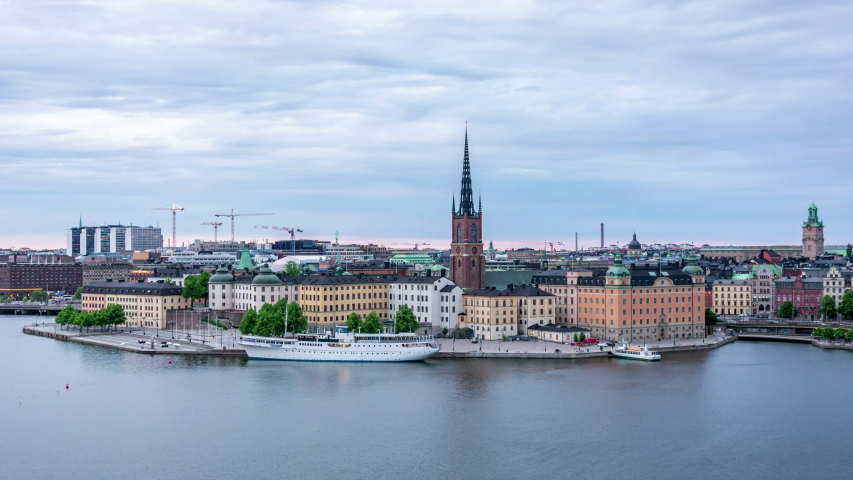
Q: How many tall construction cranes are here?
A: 4